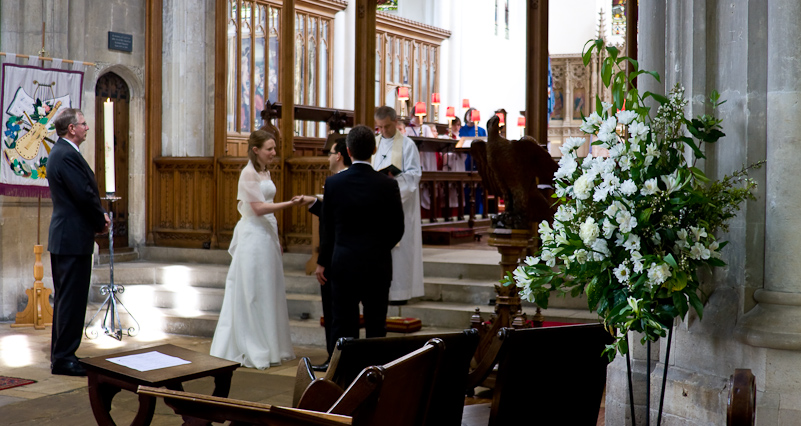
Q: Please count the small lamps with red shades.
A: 8